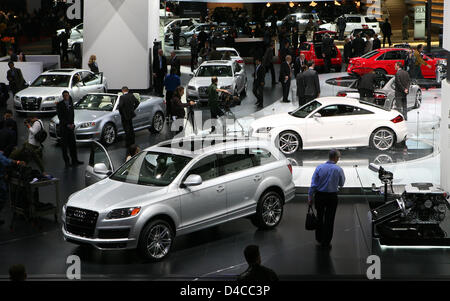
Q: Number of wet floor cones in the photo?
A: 0